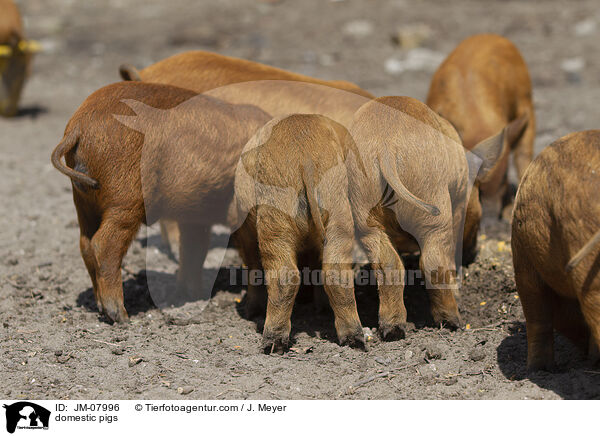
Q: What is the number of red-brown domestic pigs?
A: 7